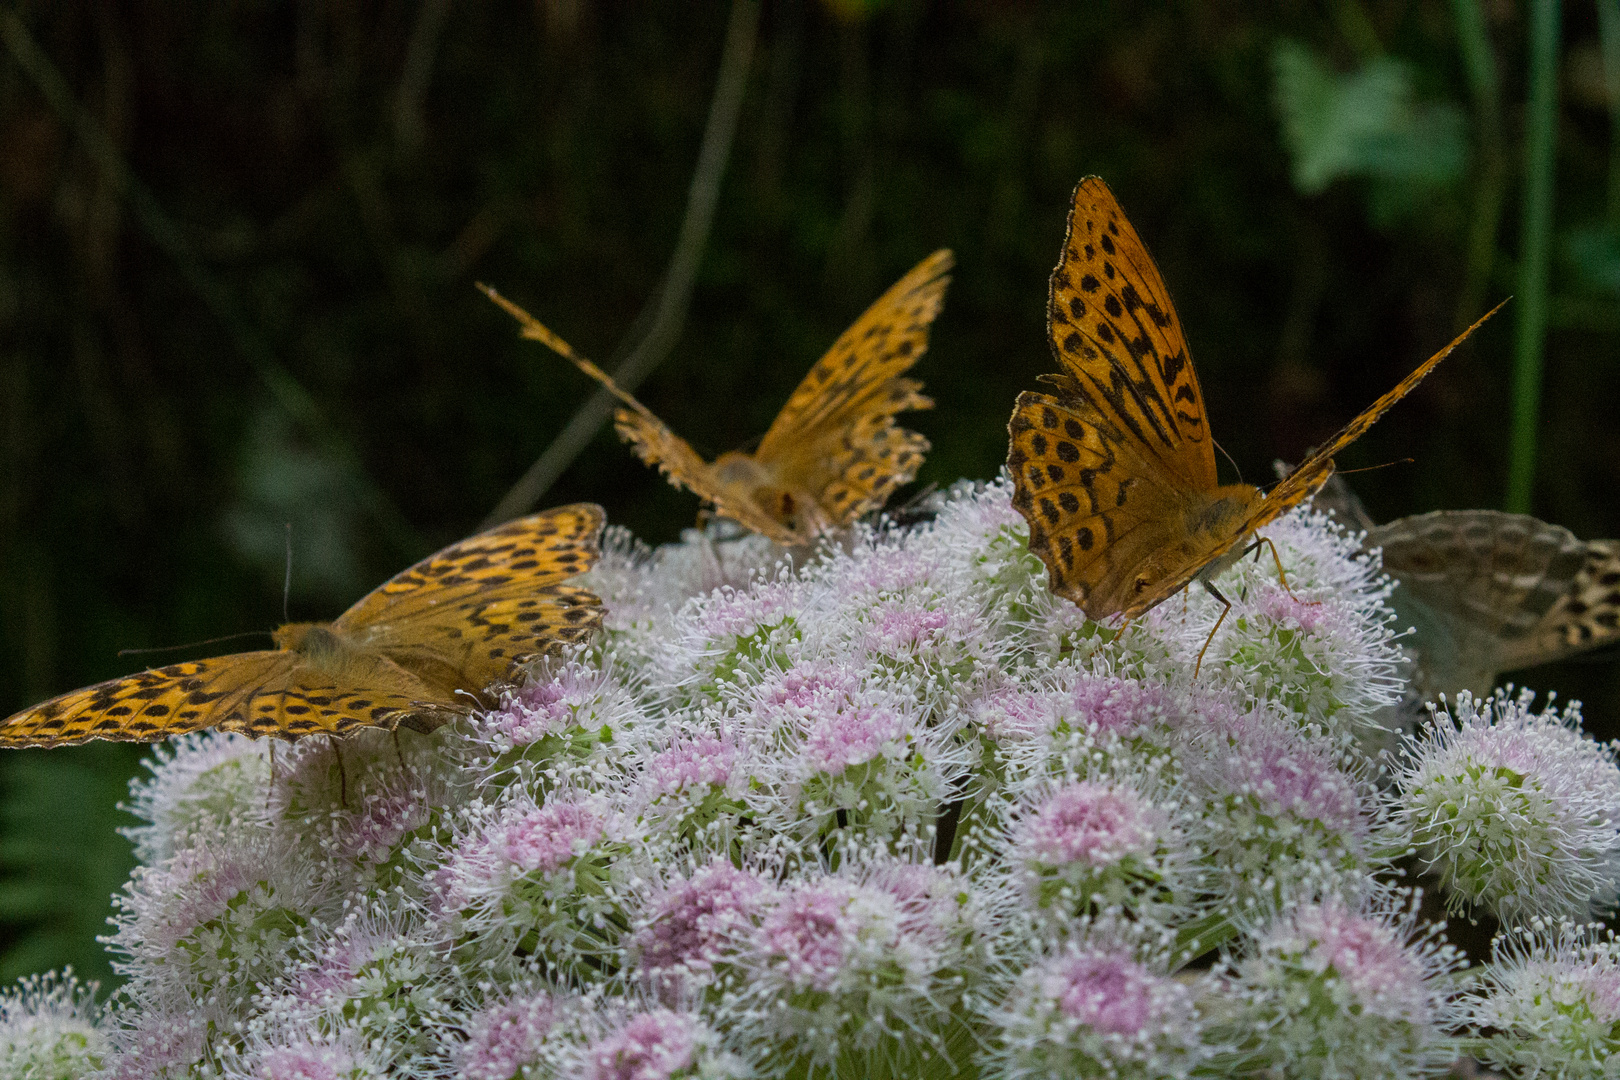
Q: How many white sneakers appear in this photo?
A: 0